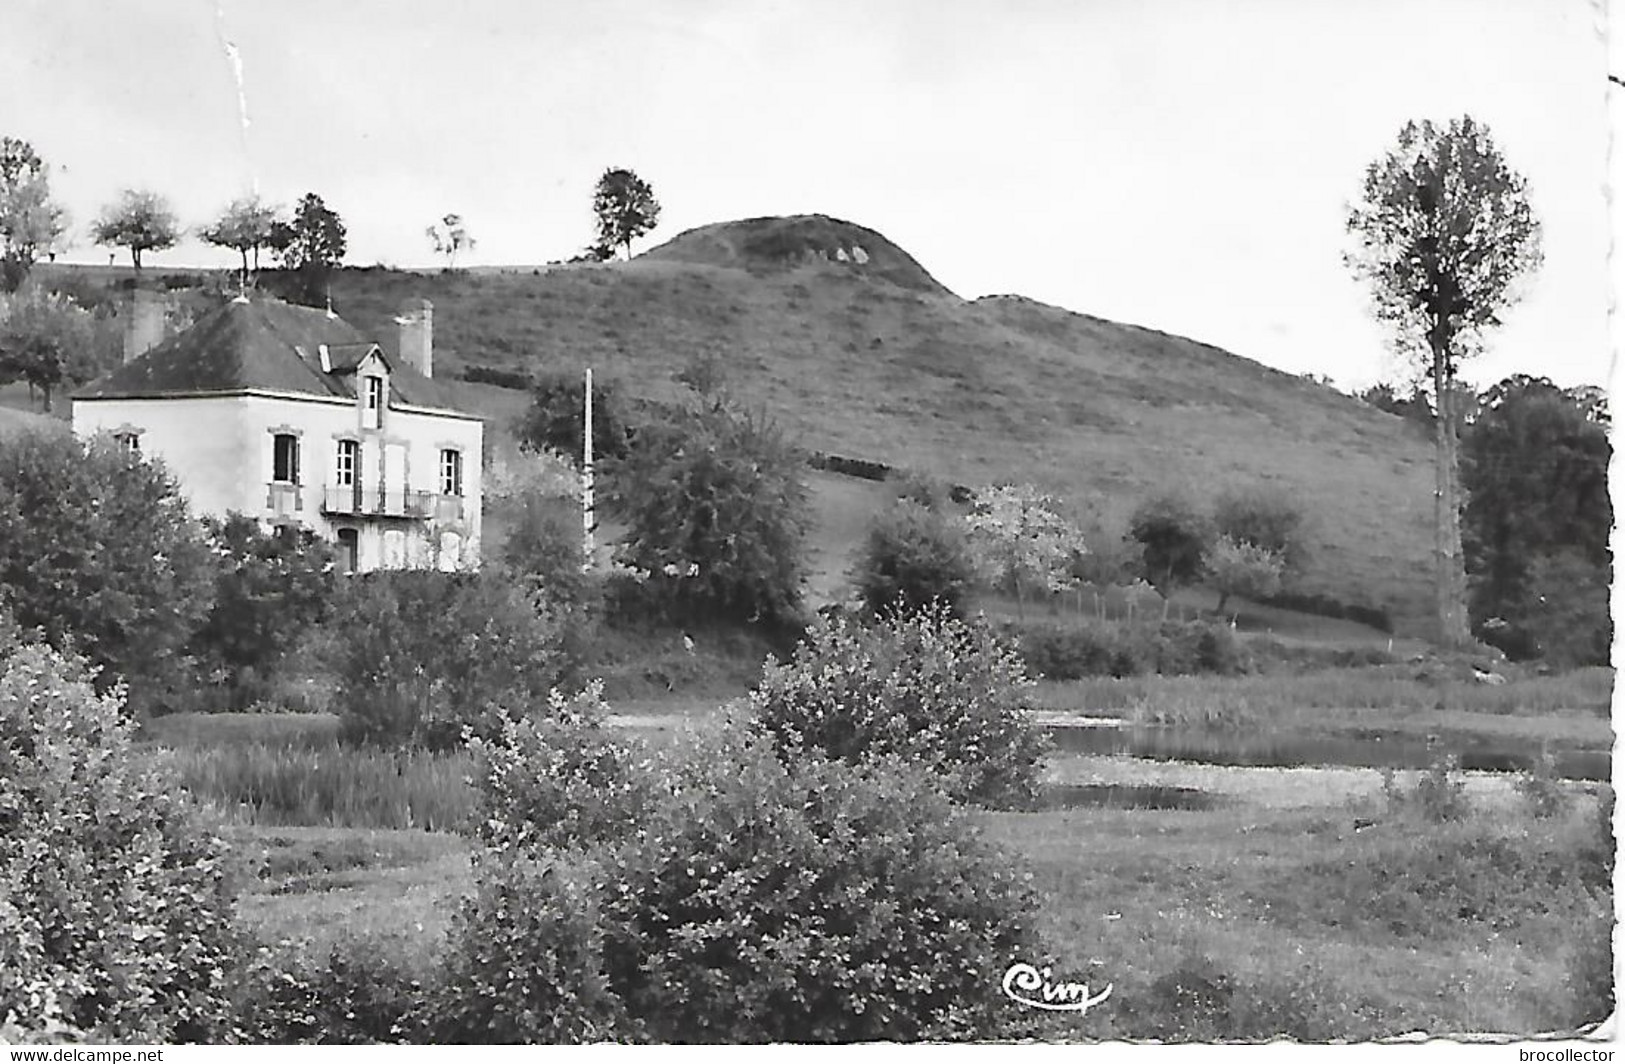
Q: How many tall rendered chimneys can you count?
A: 2